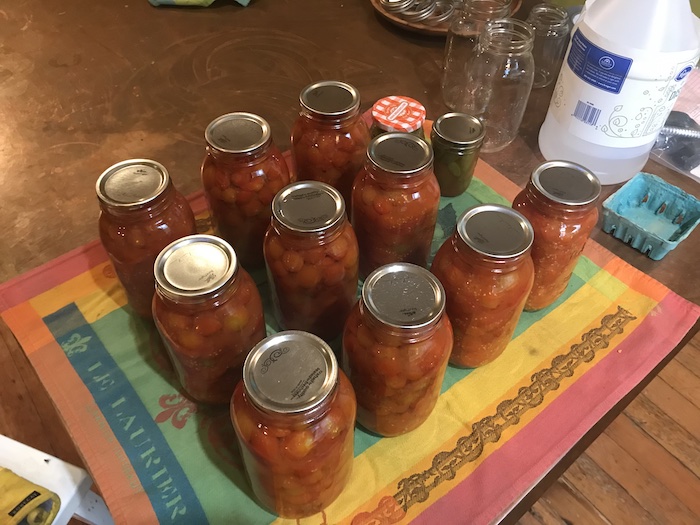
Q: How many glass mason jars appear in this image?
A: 15